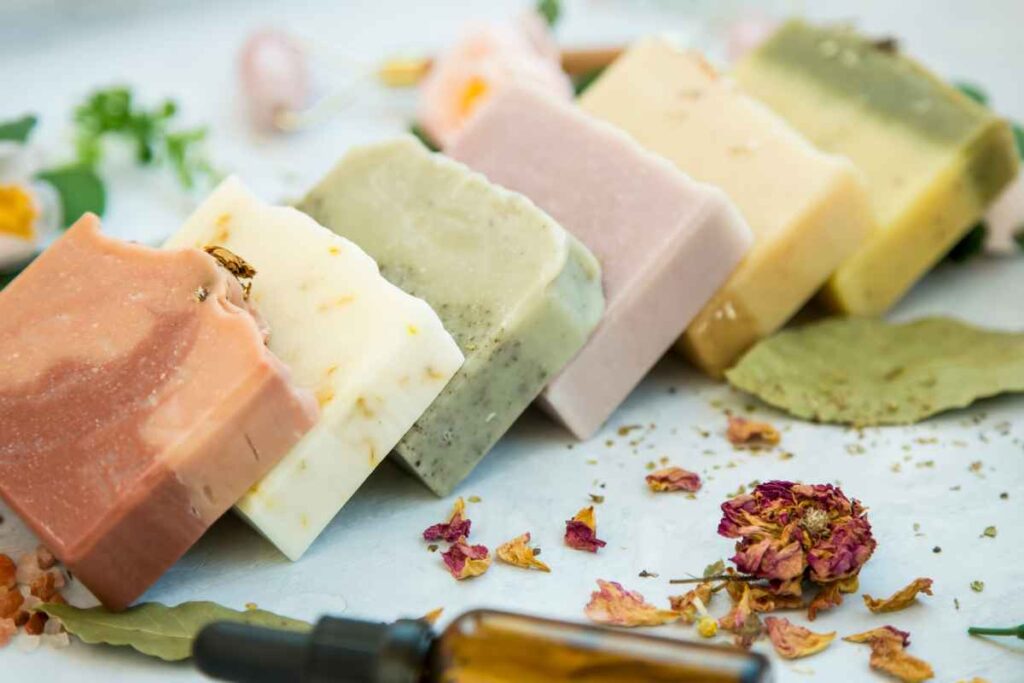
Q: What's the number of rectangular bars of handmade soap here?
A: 6